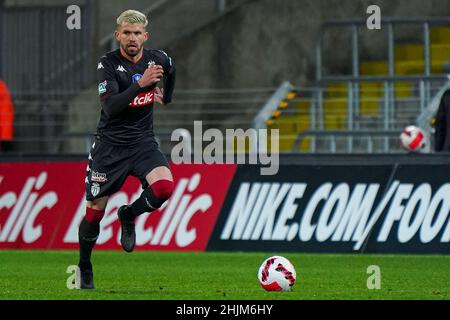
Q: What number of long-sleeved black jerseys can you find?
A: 1